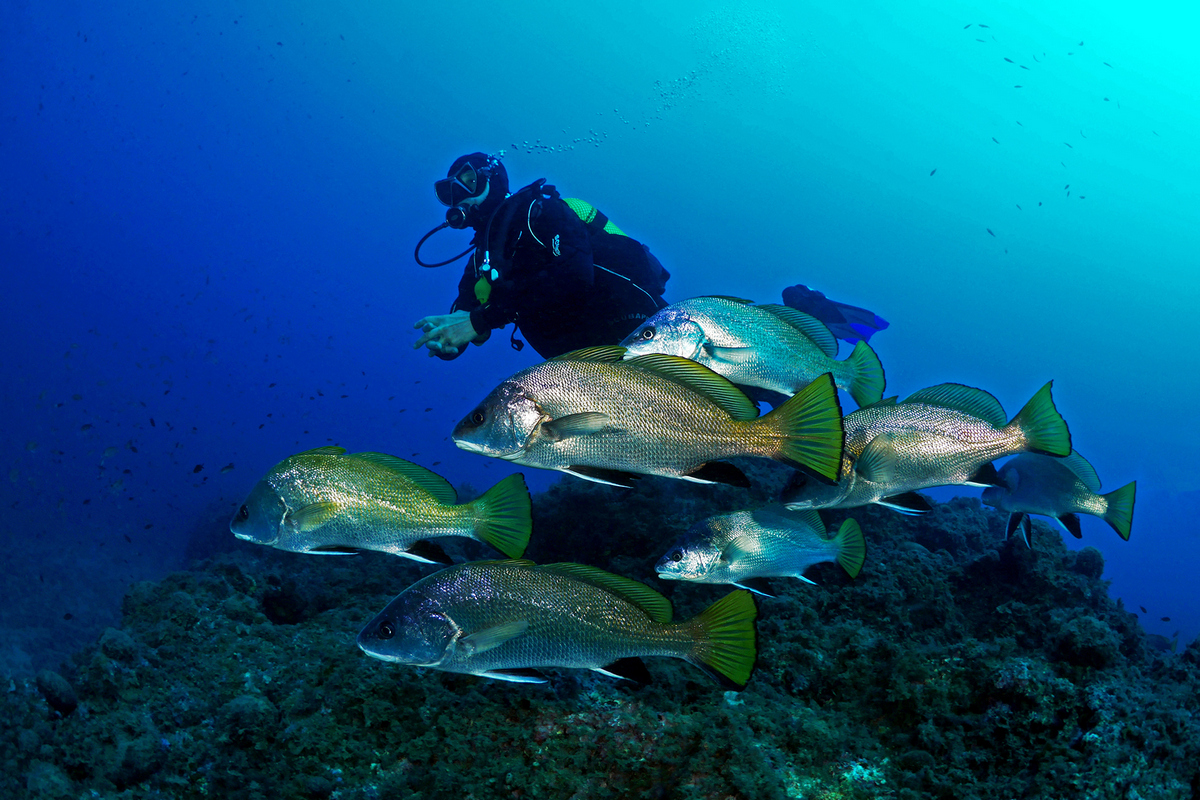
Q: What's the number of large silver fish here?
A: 7